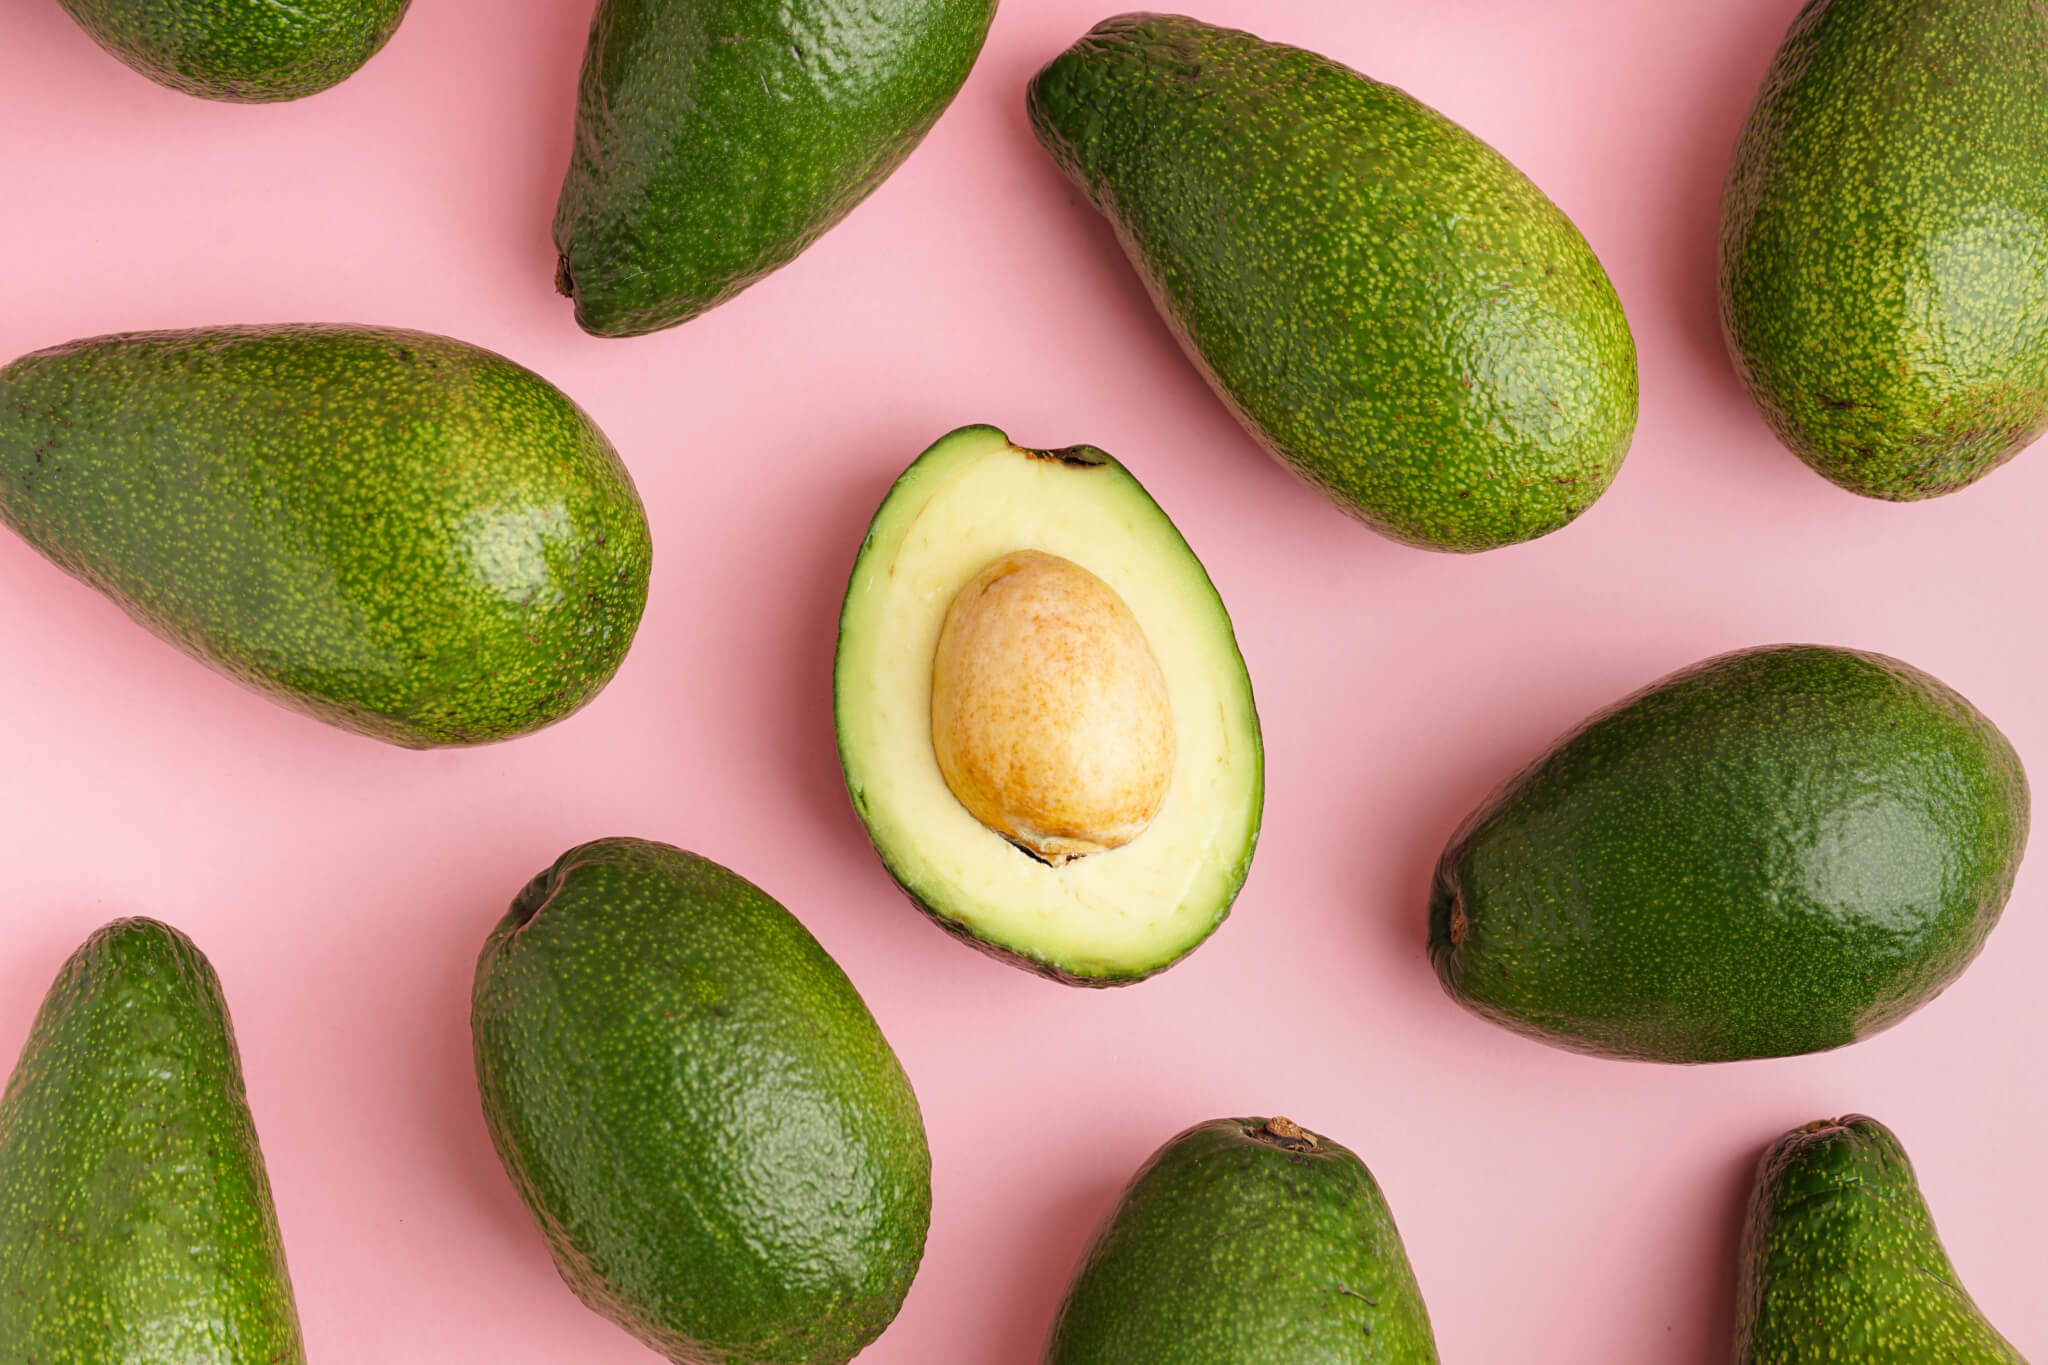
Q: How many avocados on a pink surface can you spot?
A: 11